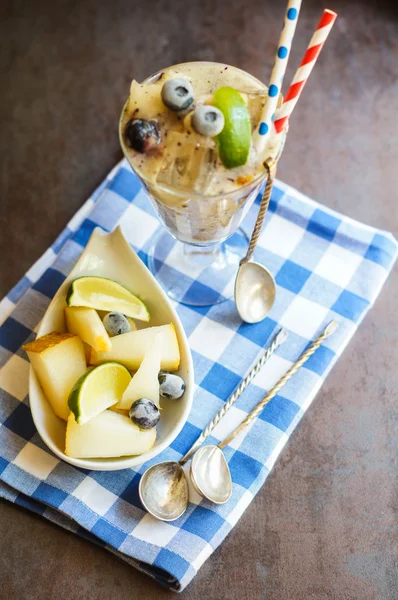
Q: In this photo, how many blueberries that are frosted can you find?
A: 5